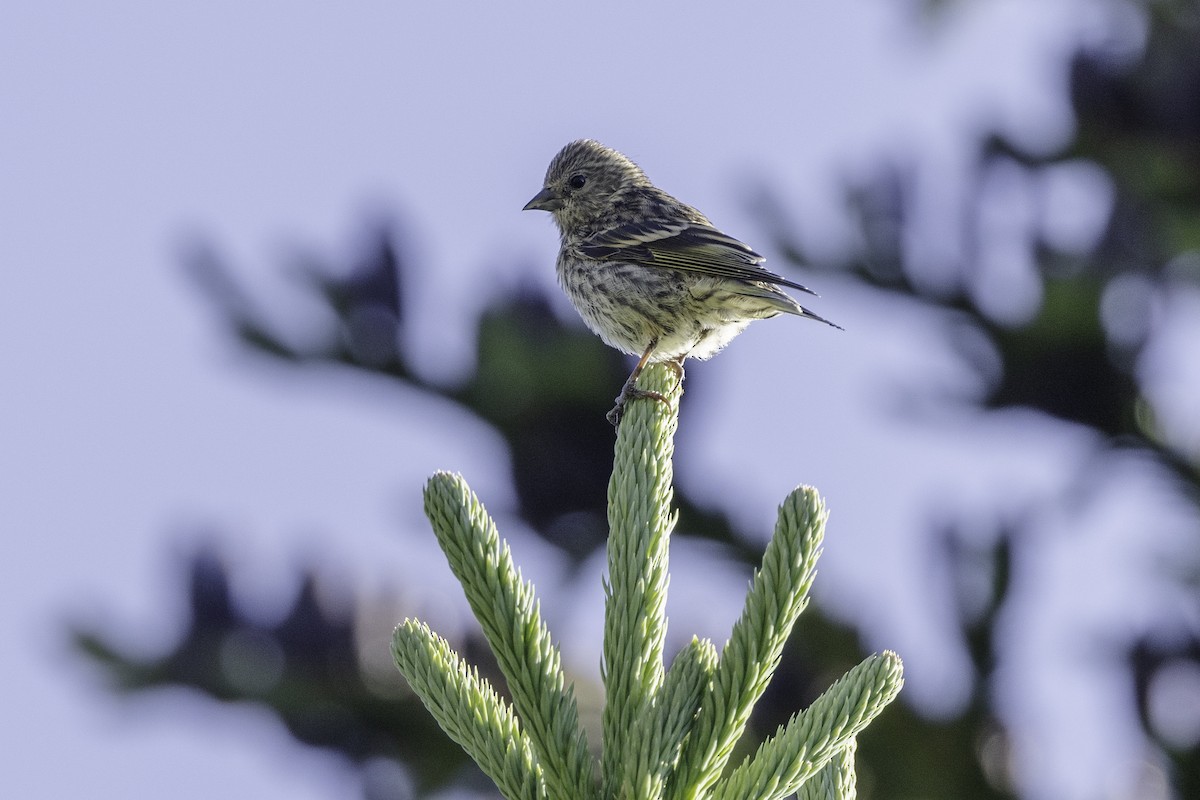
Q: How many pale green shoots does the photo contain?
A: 7